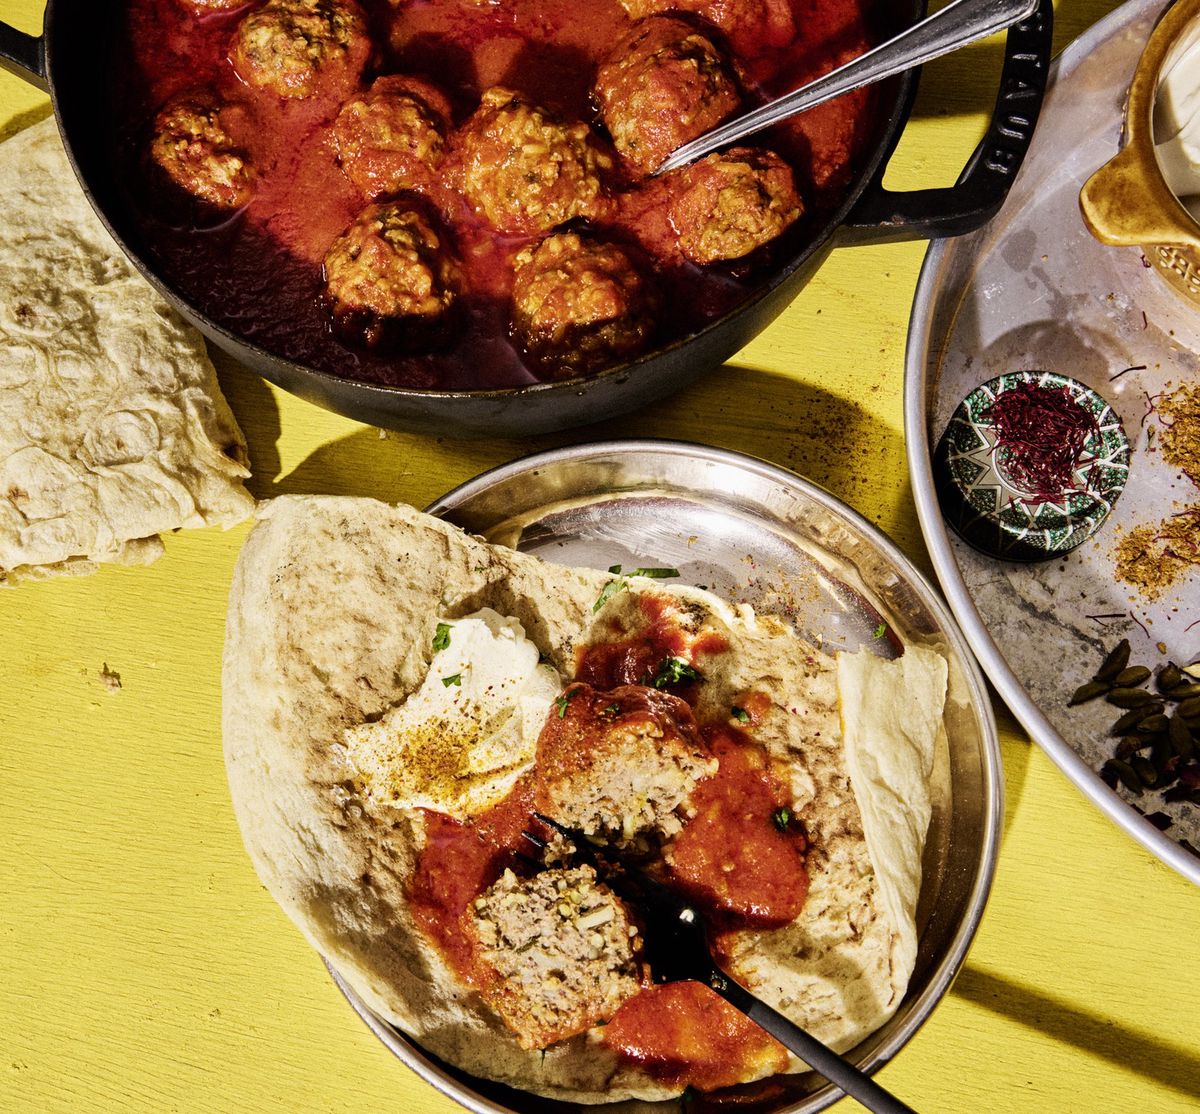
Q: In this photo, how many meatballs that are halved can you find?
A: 1